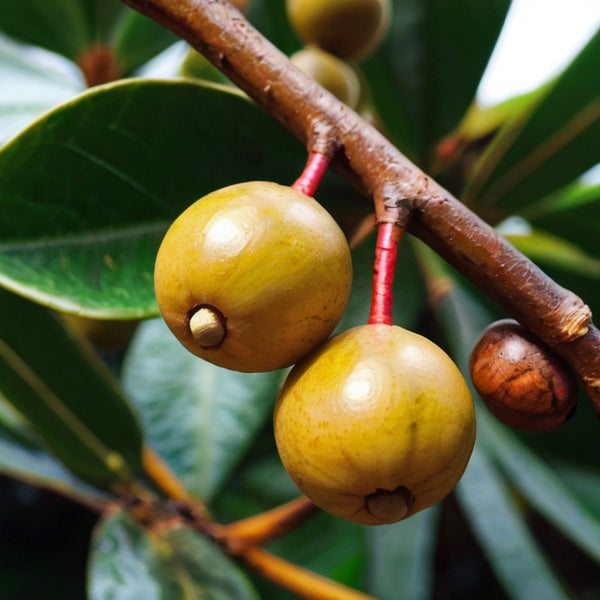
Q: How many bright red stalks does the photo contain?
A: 2